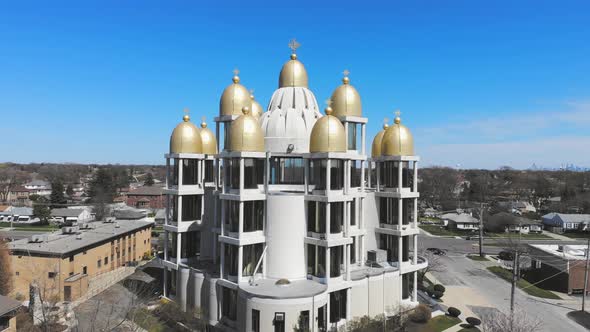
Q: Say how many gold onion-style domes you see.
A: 10